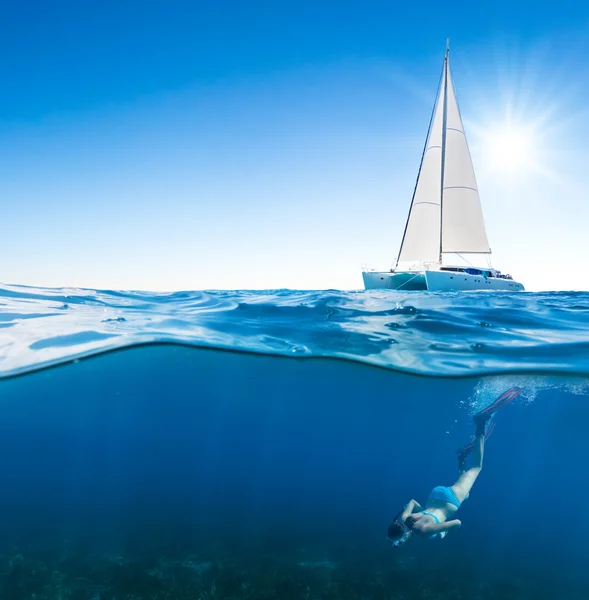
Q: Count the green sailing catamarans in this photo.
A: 0